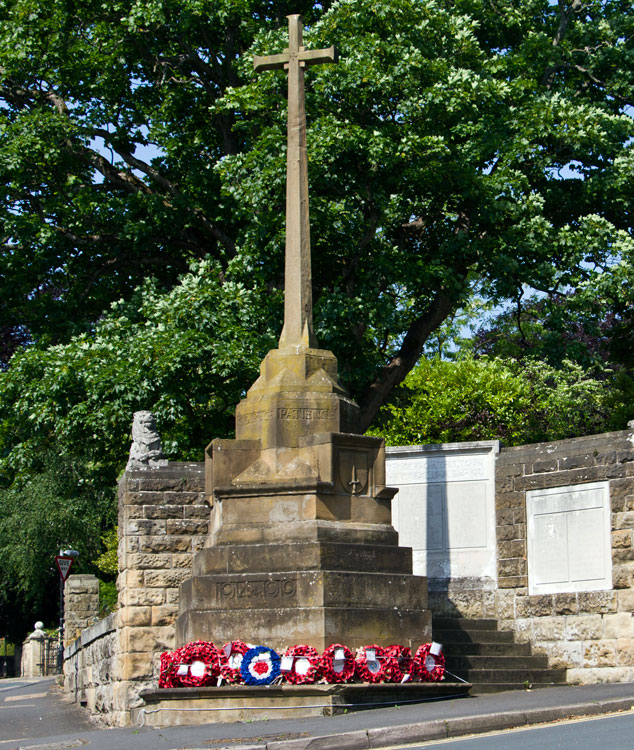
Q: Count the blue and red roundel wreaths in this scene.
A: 1